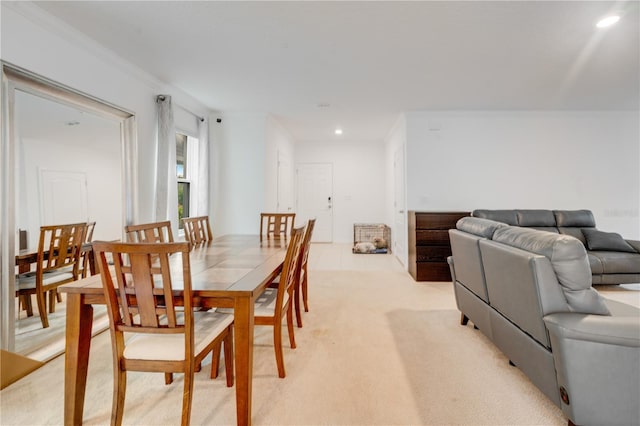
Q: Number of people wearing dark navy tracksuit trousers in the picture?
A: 0